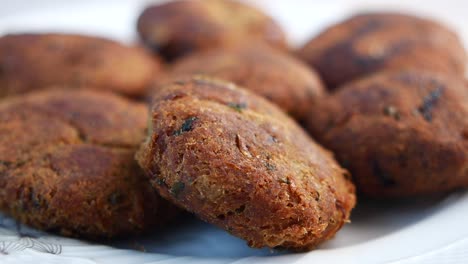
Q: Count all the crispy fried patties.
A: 7